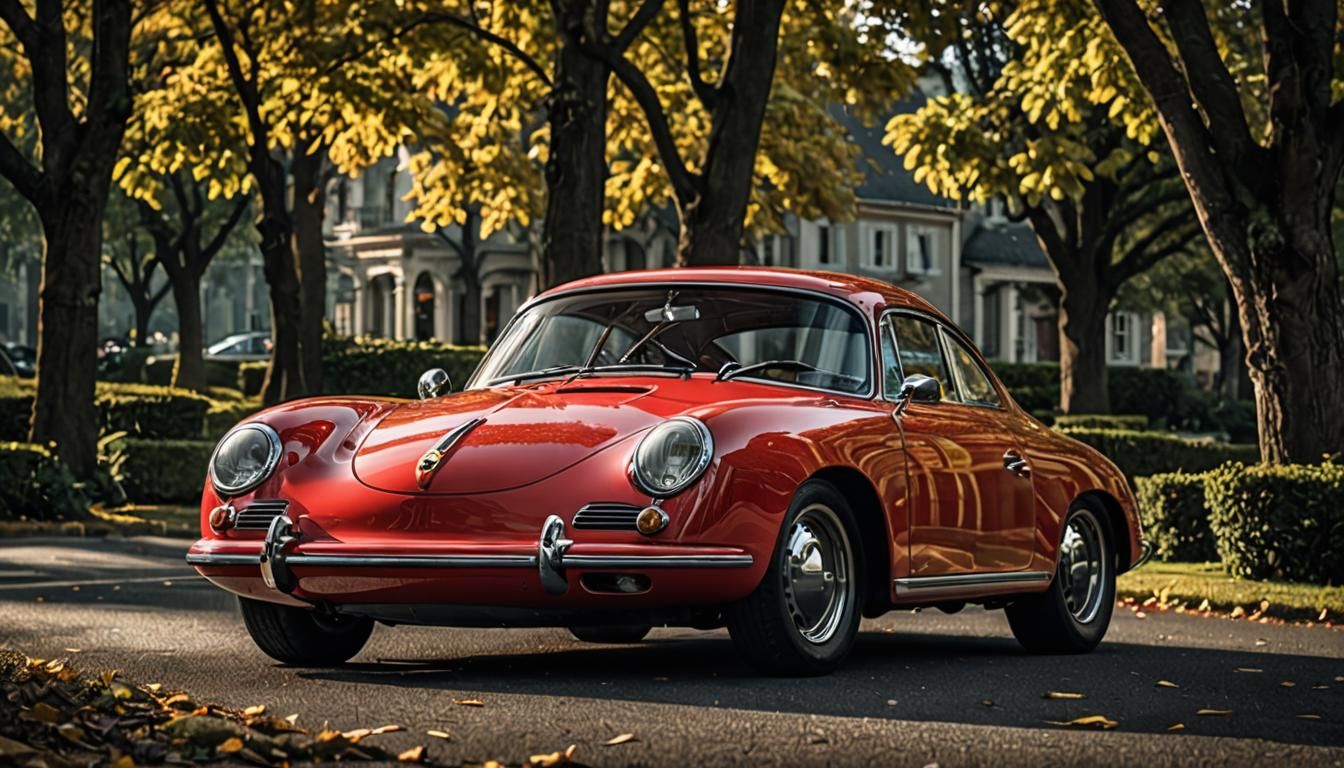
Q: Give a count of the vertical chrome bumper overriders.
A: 2